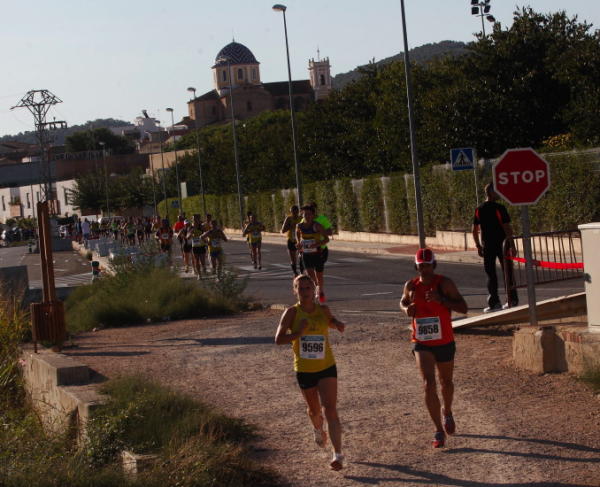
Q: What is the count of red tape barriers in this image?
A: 1